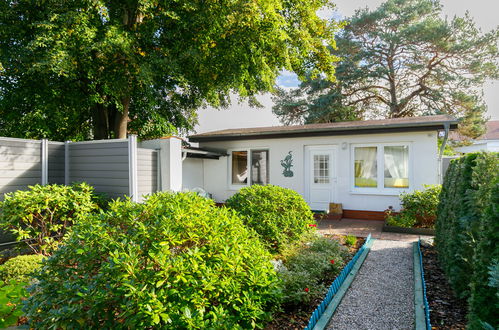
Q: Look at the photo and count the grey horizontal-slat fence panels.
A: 4